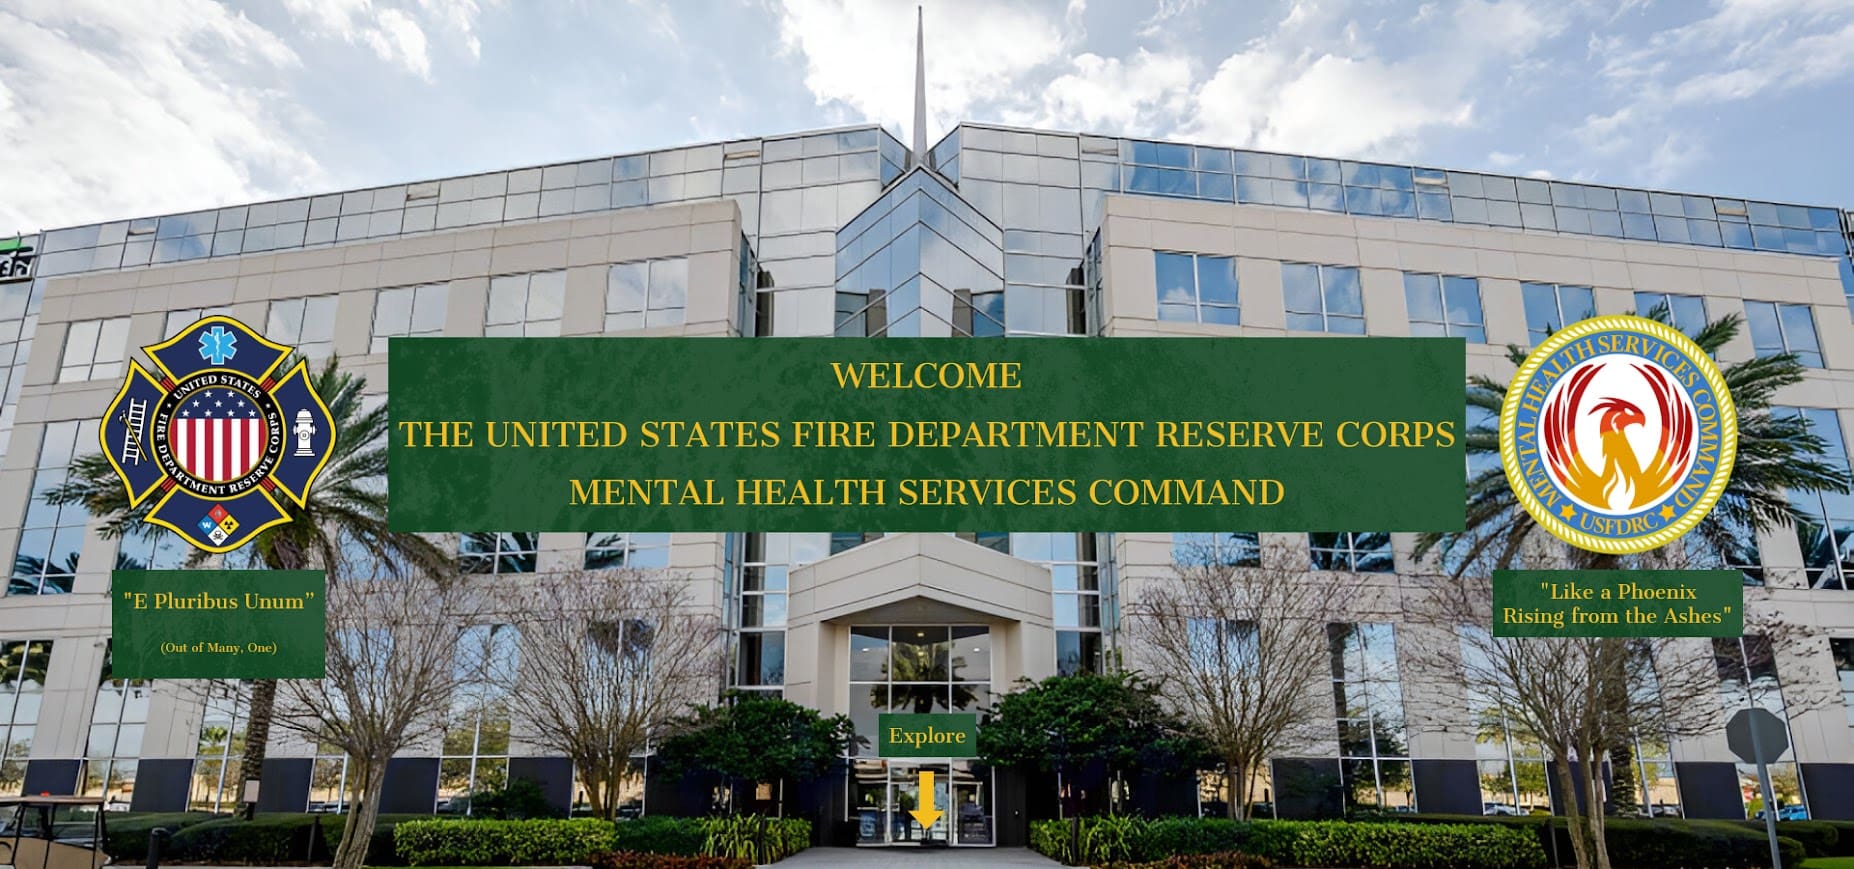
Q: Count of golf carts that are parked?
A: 1